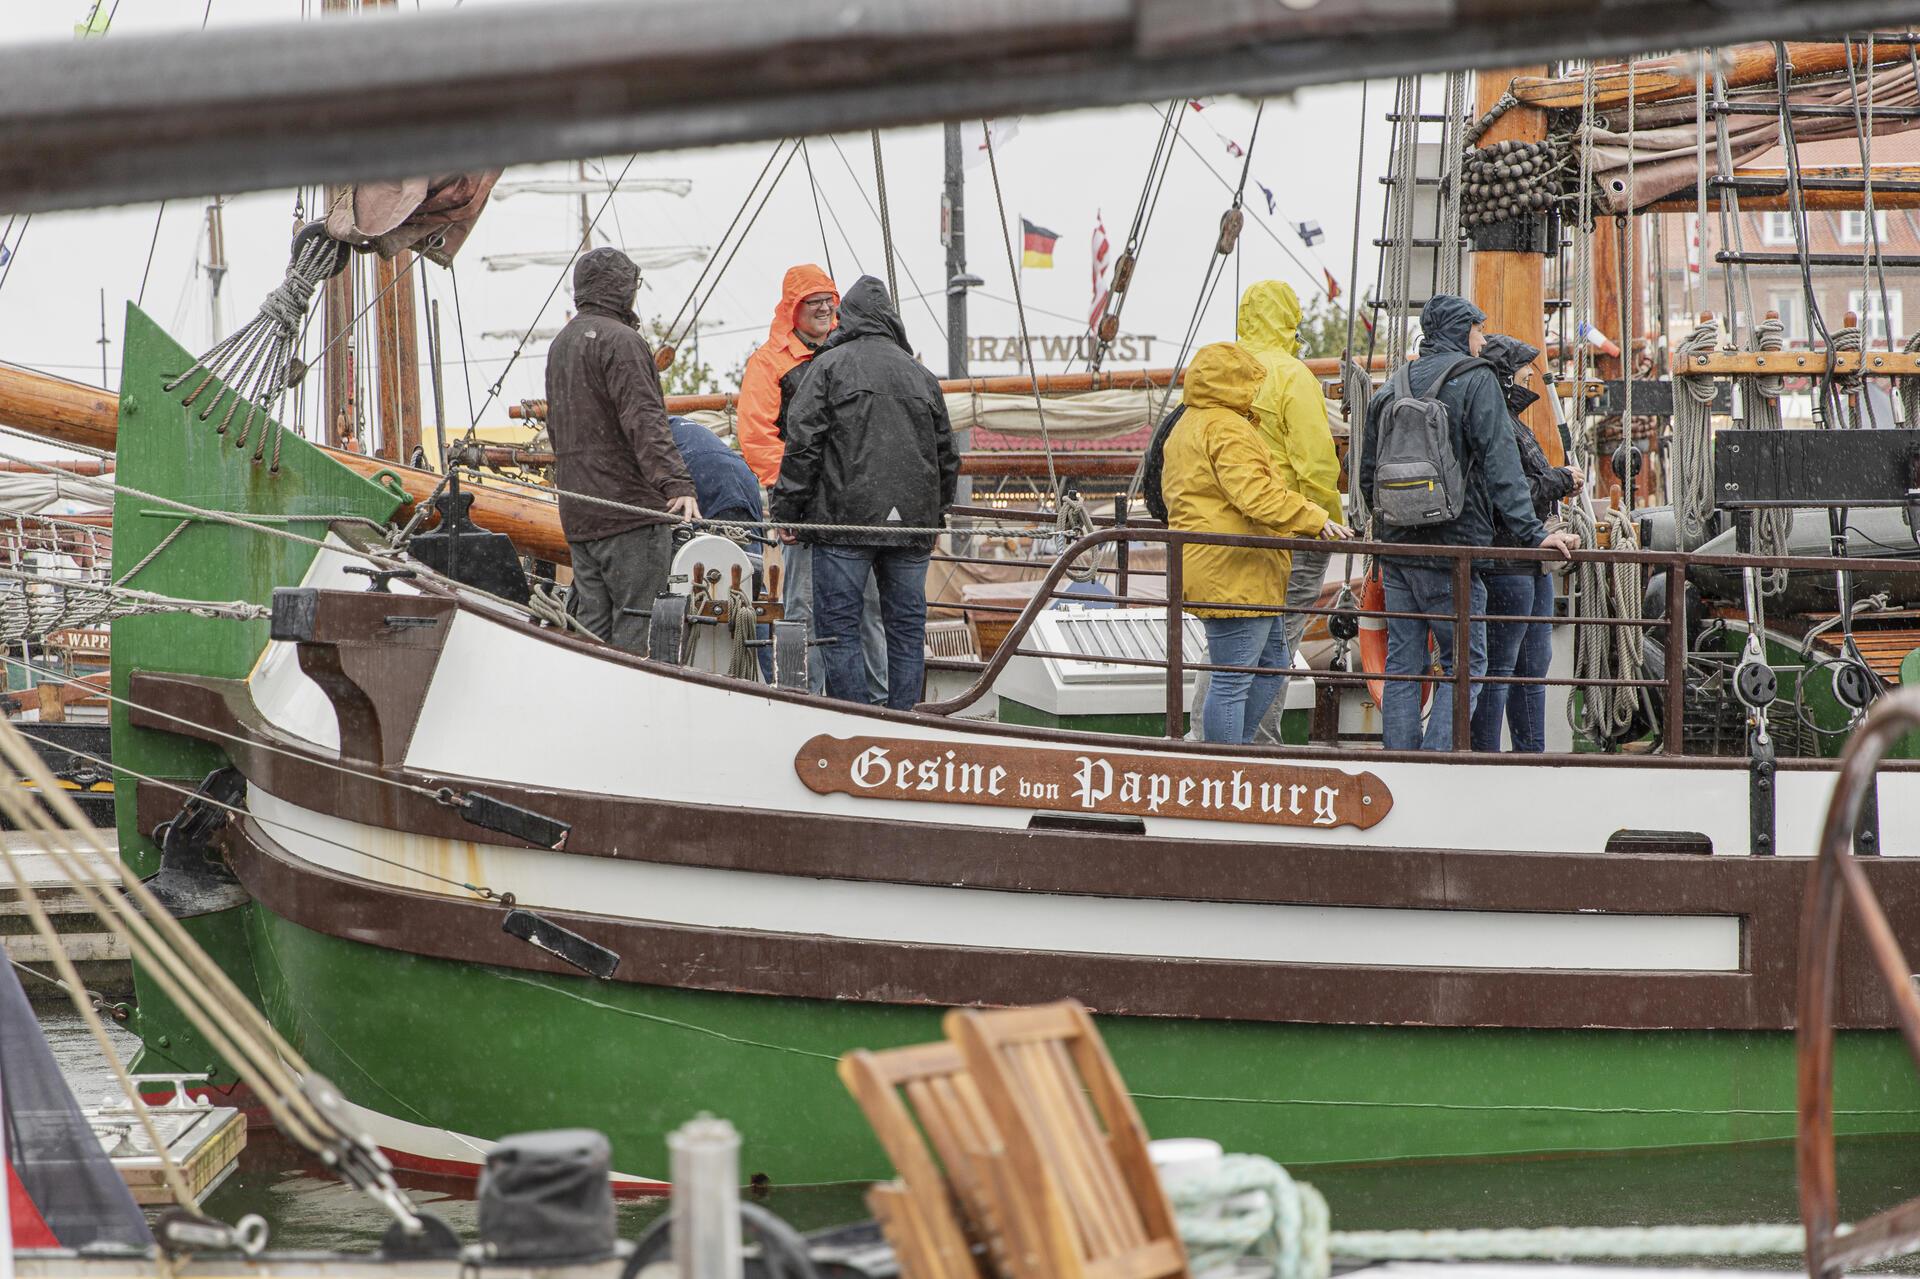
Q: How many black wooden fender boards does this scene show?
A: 2